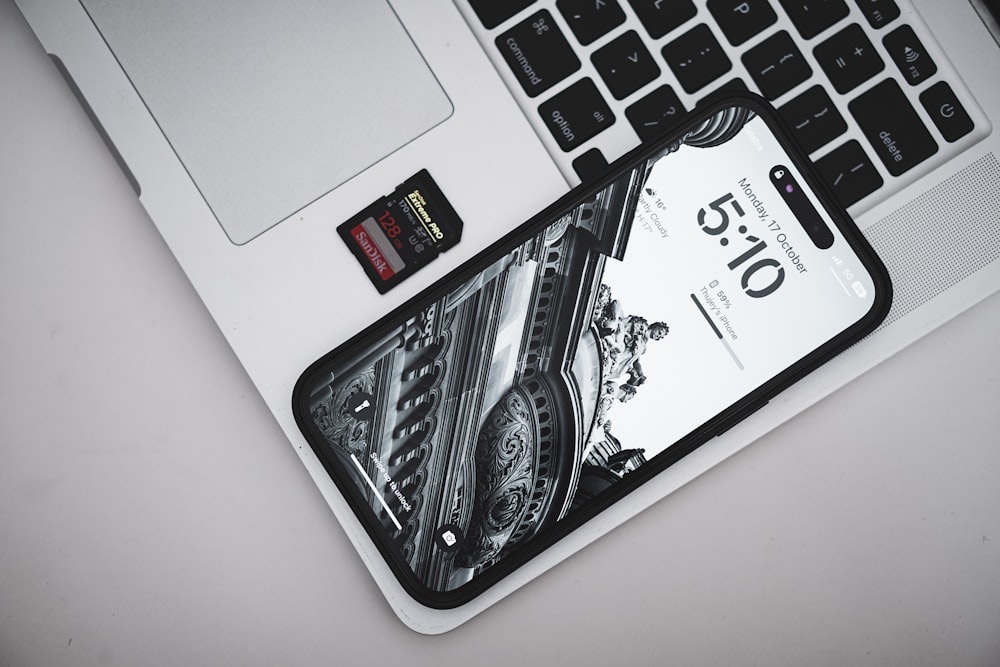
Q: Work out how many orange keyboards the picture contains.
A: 0